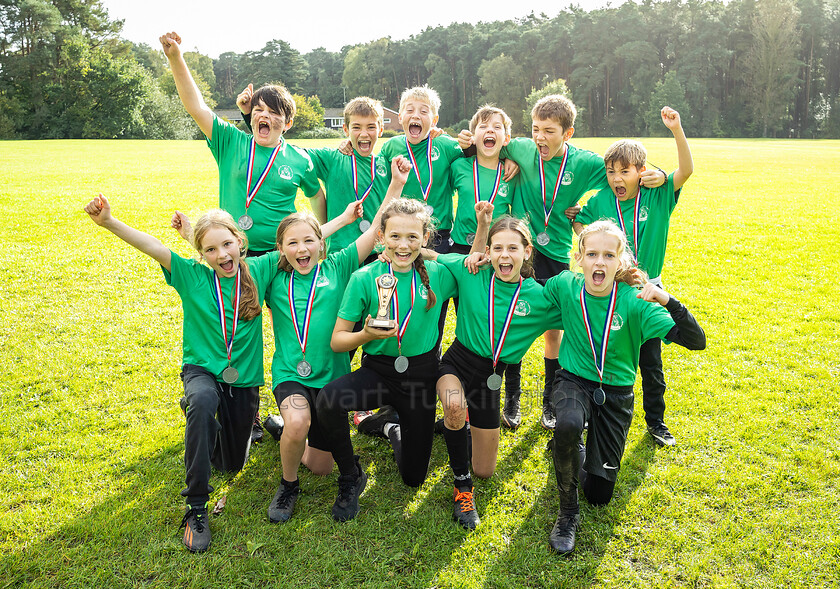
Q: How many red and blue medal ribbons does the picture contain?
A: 11